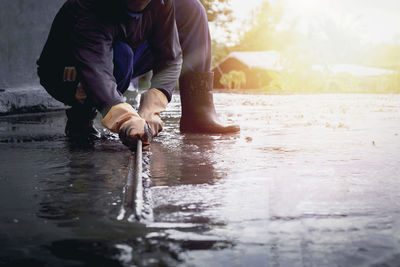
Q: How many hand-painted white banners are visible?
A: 0